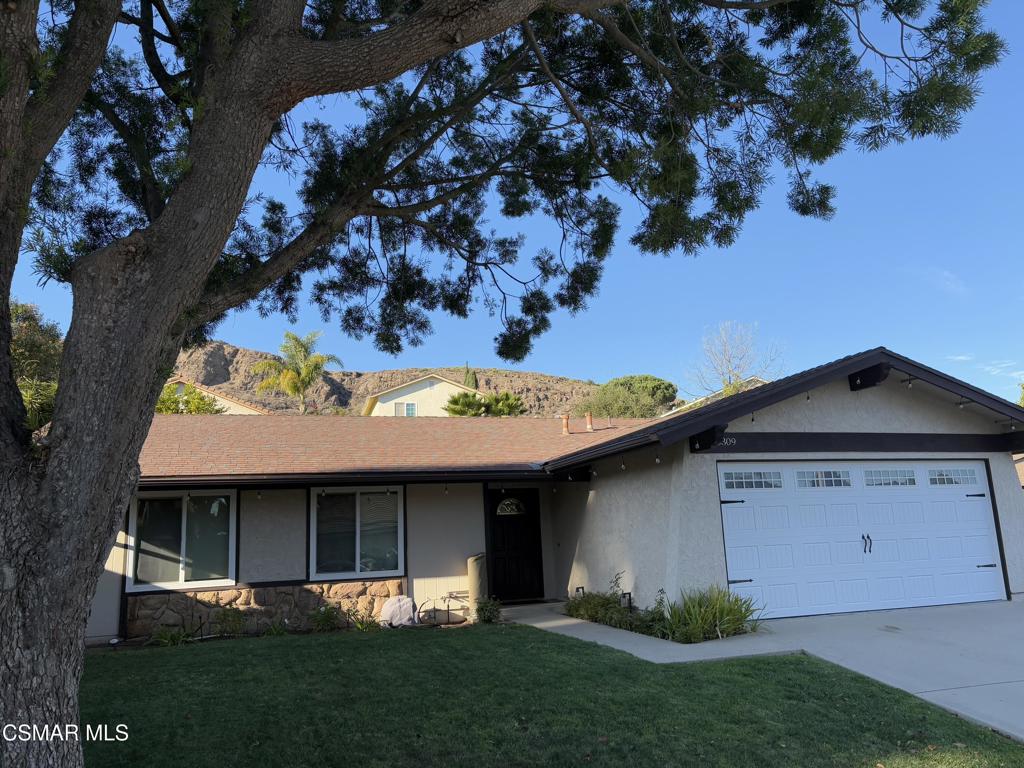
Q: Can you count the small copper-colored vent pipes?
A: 2